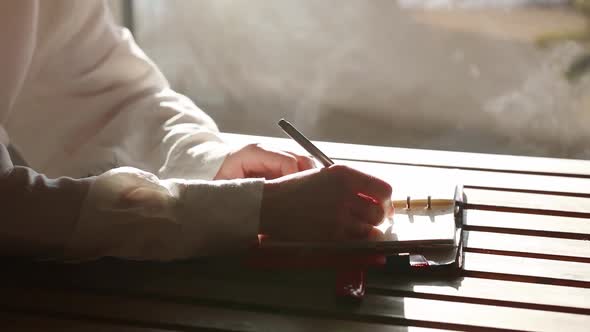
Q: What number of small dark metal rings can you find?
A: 2